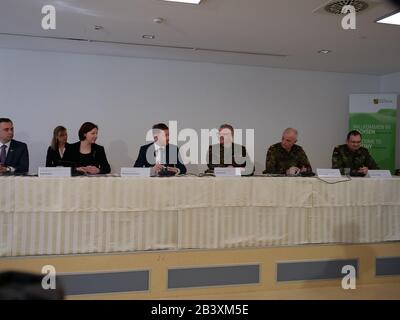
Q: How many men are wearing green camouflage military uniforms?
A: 3